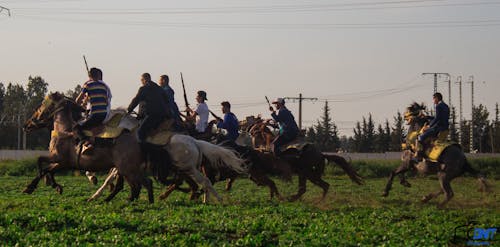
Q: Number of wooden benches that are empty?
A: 0